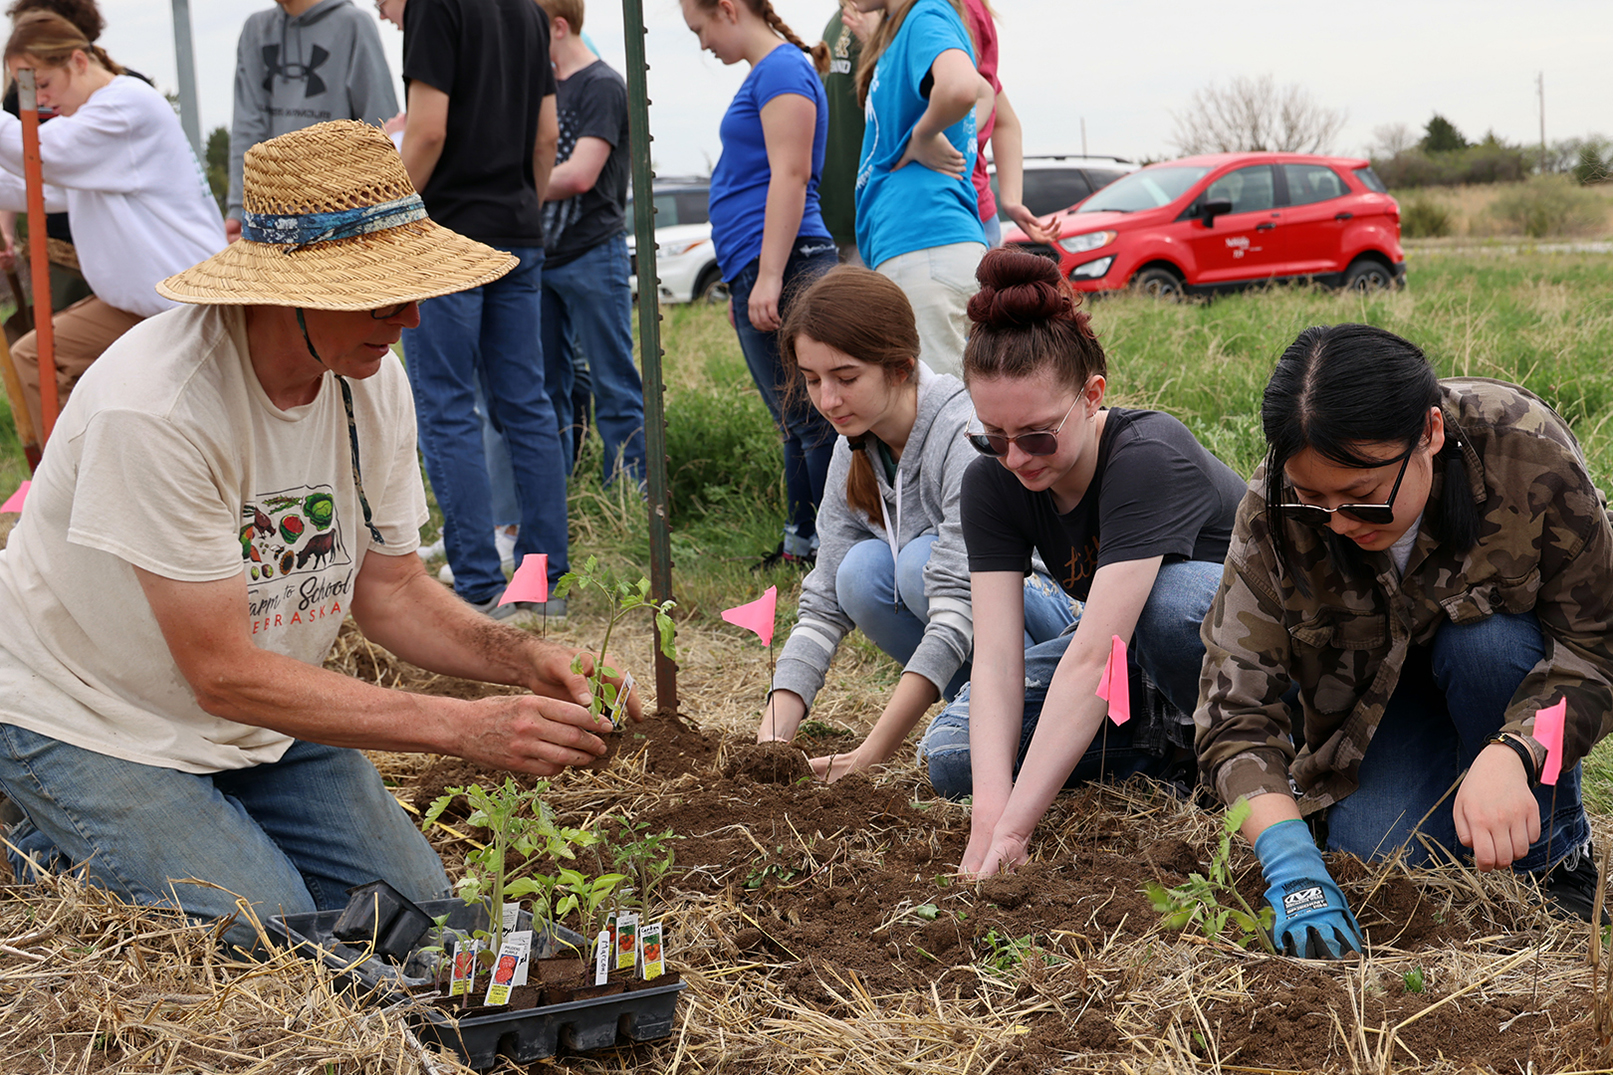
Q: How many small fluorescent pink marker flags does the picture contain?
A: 5